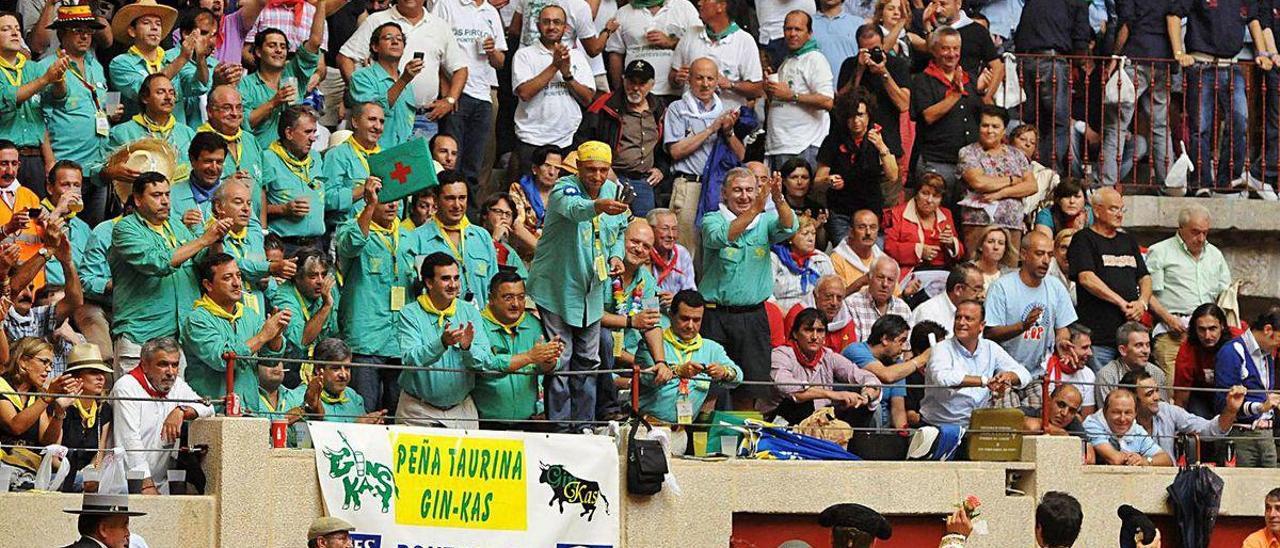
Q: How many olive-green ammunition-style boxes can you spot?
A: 1